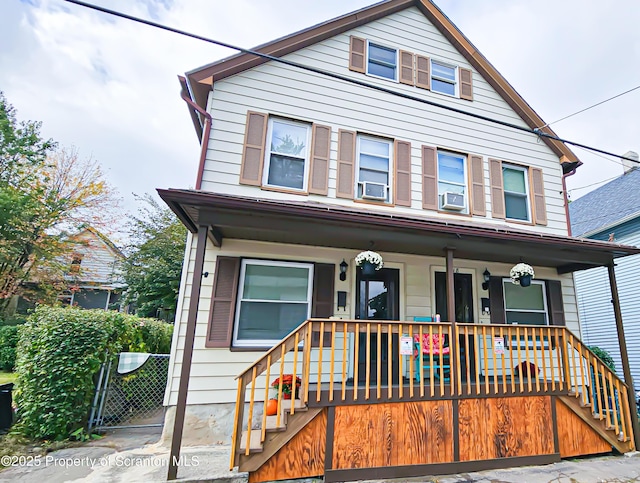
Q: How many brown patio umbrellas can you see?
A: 0